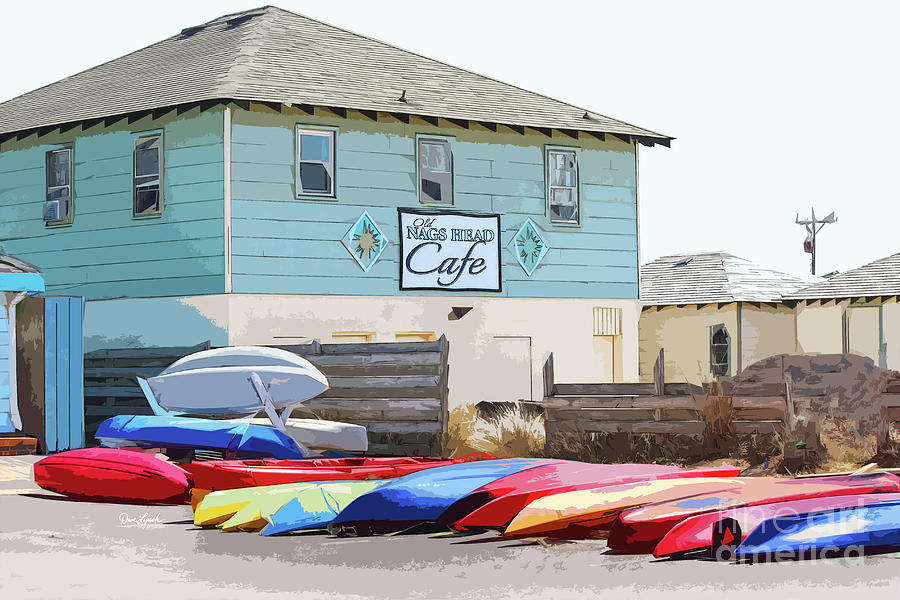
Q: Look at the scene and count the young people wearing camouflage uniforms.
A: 0